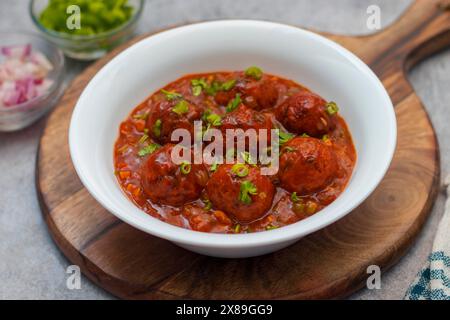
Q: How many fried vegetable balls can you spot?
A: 7